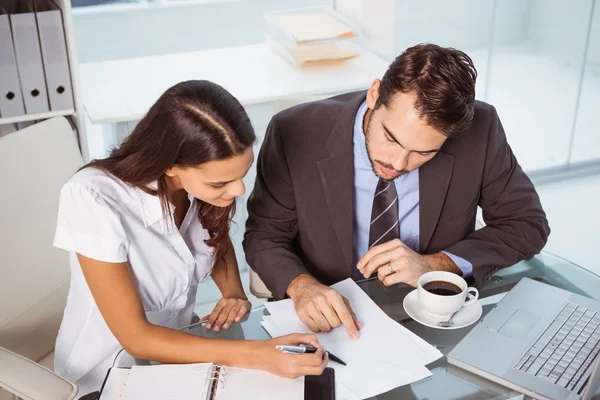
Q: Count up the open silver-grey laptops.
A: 1